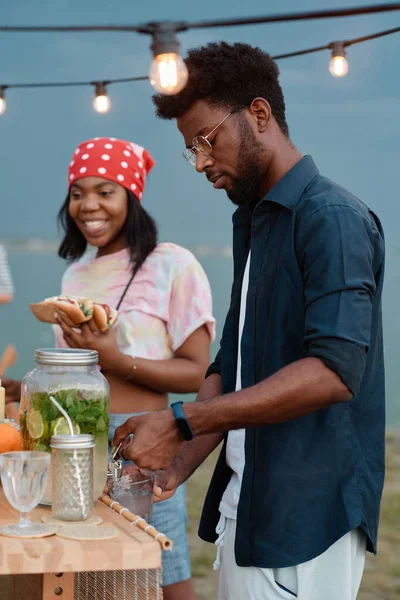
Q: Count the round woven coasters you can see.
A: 3